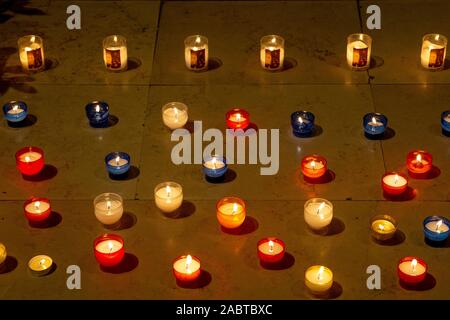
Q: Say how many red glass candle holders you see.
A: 10